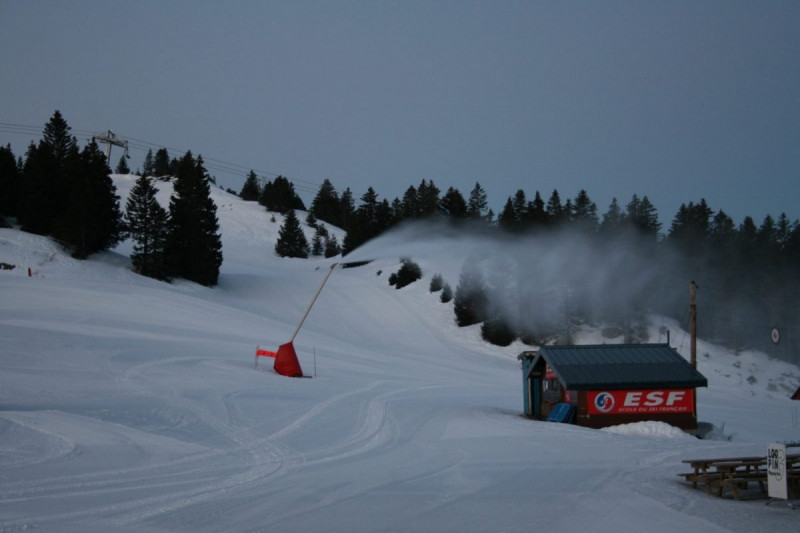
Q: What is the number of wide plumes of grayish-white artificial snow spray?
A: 1